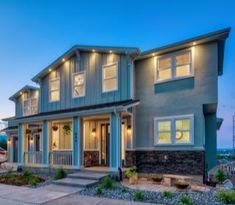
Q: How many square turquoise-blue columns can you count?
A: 4